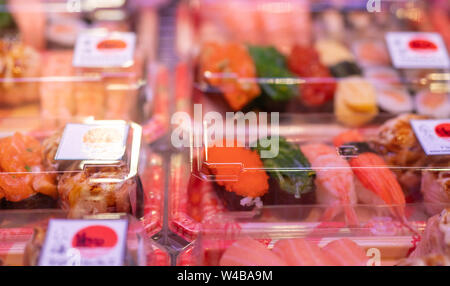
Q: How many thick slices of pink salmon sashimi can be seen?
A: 3